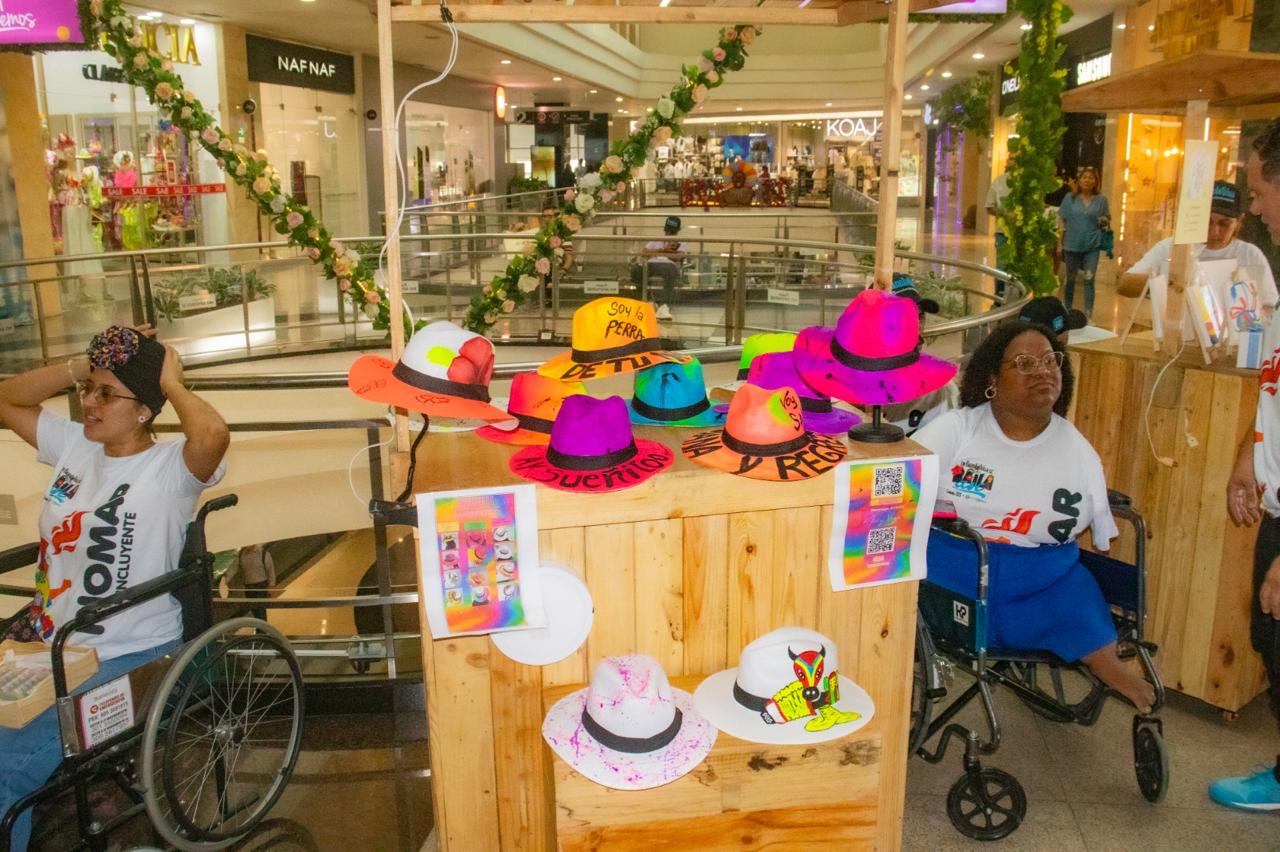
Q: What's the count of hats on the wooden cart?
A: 11